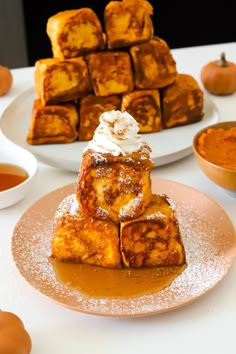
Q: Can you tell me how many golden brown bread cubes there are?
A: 12